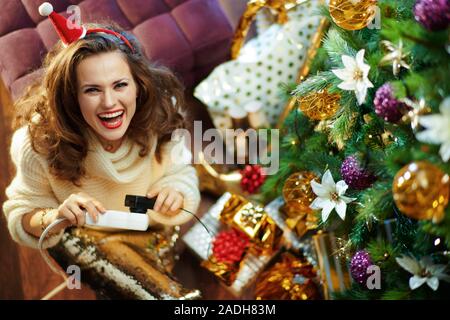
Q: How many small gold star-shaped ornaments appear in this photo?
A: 2